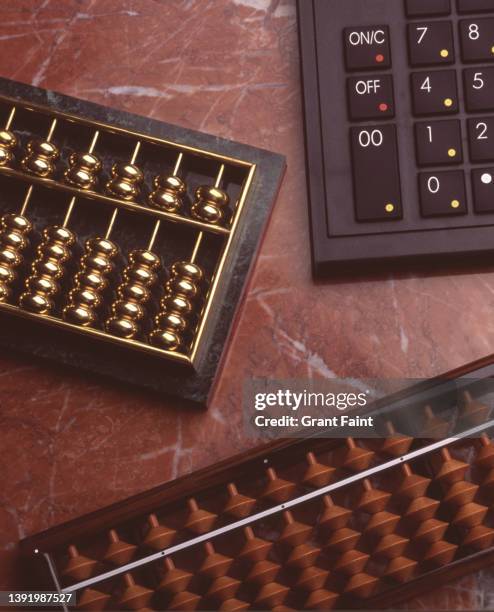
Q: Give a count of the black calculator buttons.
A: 13